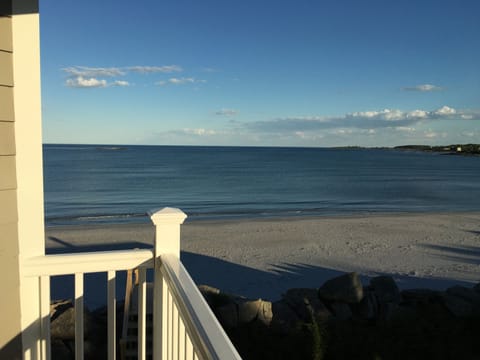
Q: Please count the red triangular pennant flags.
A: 0